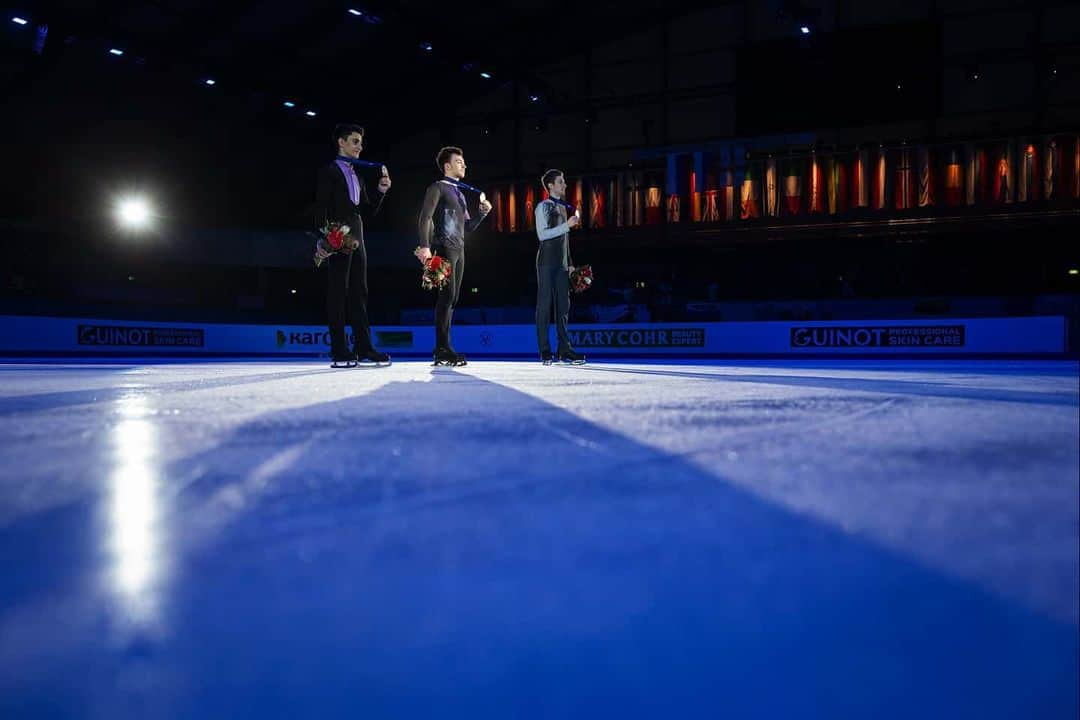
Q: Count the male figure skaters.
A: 3